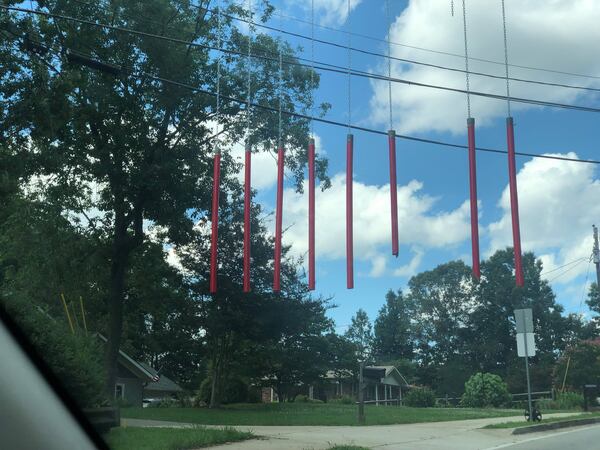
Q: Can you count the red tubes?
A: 8